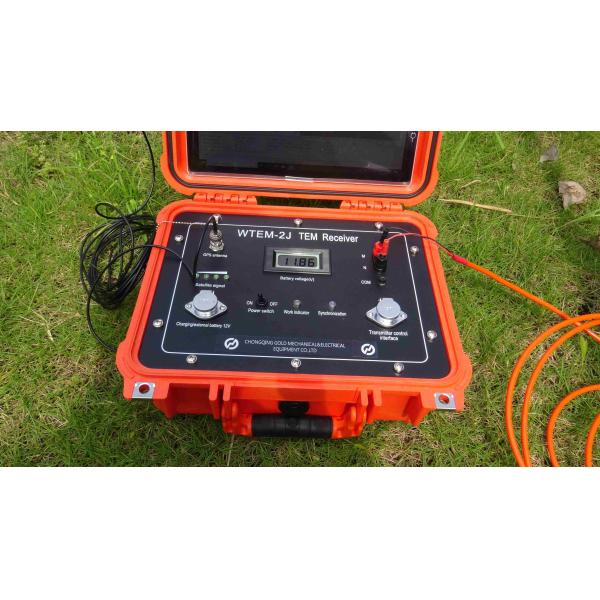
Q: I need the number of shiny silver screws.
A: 10